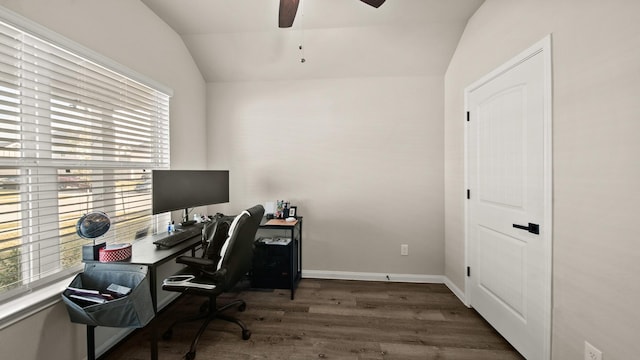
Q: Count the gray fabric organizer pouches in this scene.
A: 1